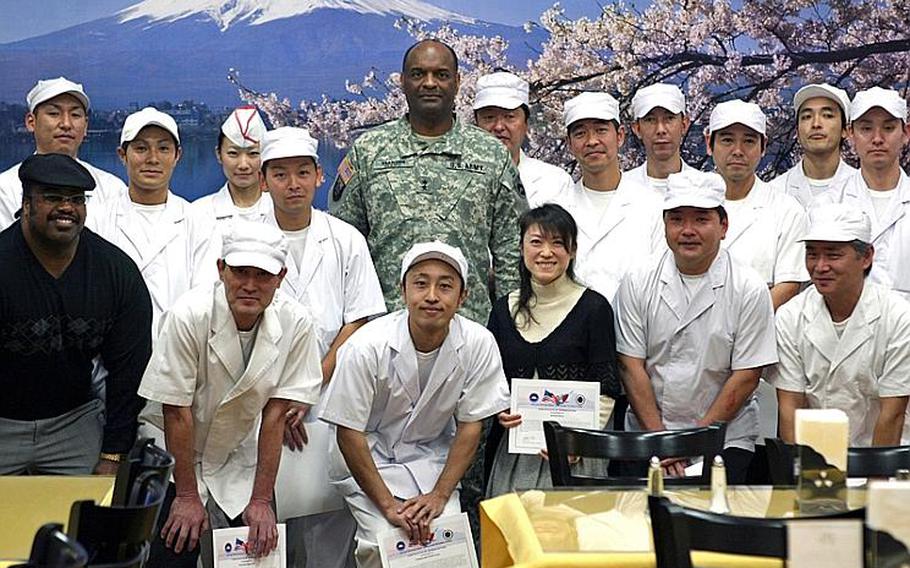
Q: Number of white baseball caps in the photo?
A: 13